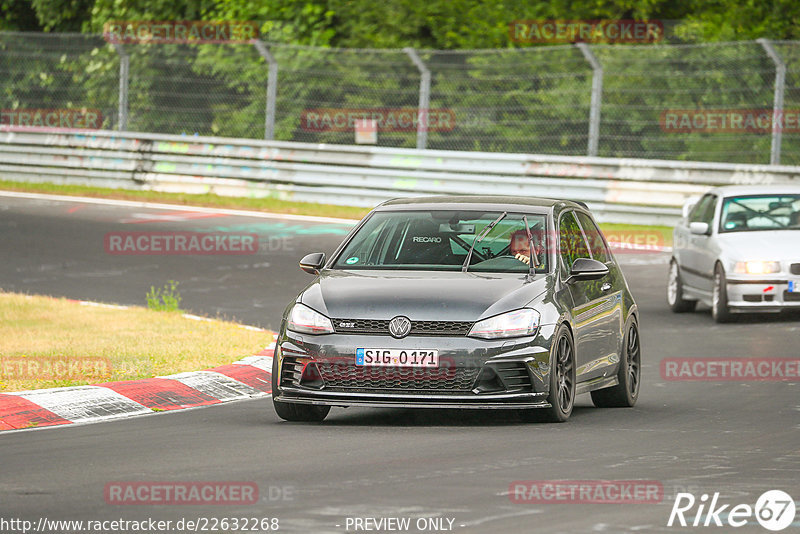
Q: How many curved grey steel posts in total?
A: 5